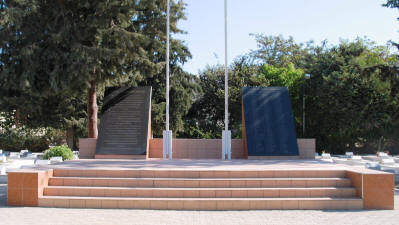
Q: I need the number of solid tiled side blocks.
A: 2